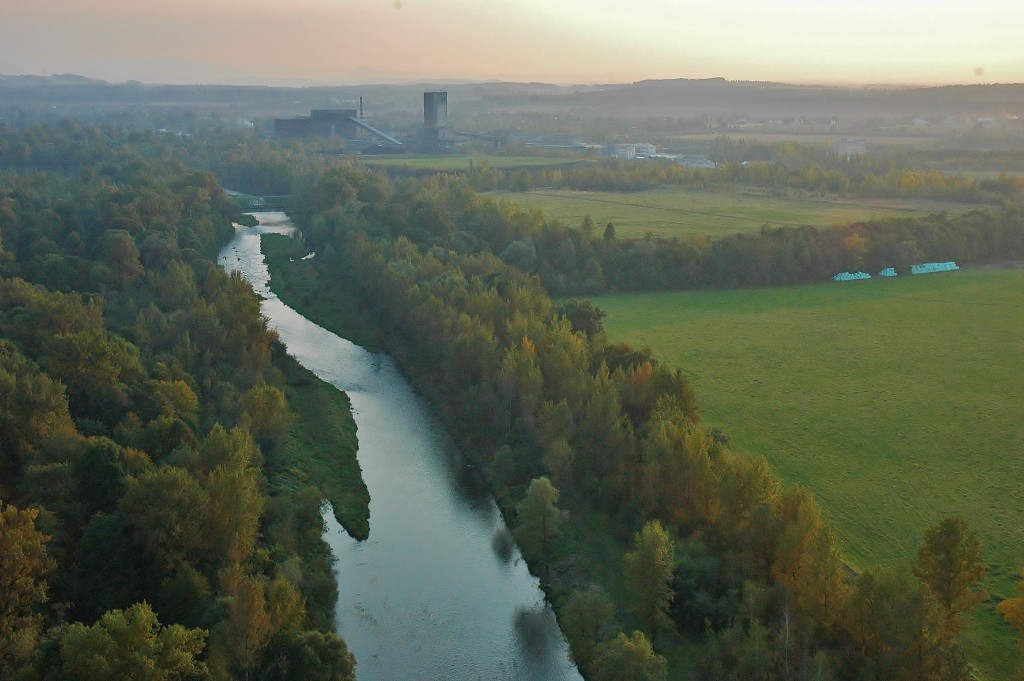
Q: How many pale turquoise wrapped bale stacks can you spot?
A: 3